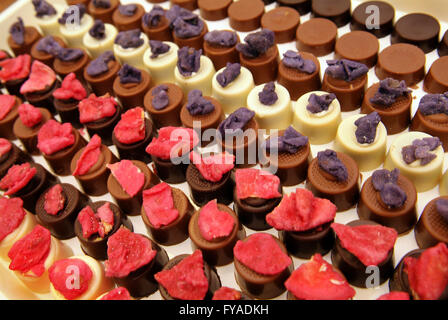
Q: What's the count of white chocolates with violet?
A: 11